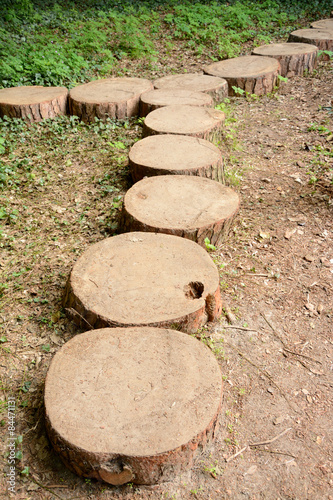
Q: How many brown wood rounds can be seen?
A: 13